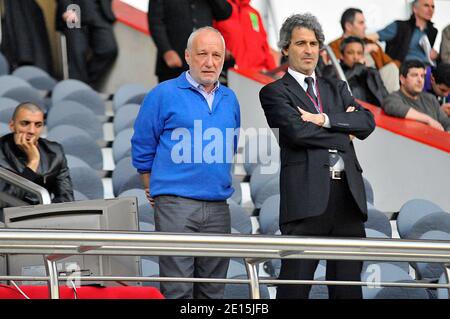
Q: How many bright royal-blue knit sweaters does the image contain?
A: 1